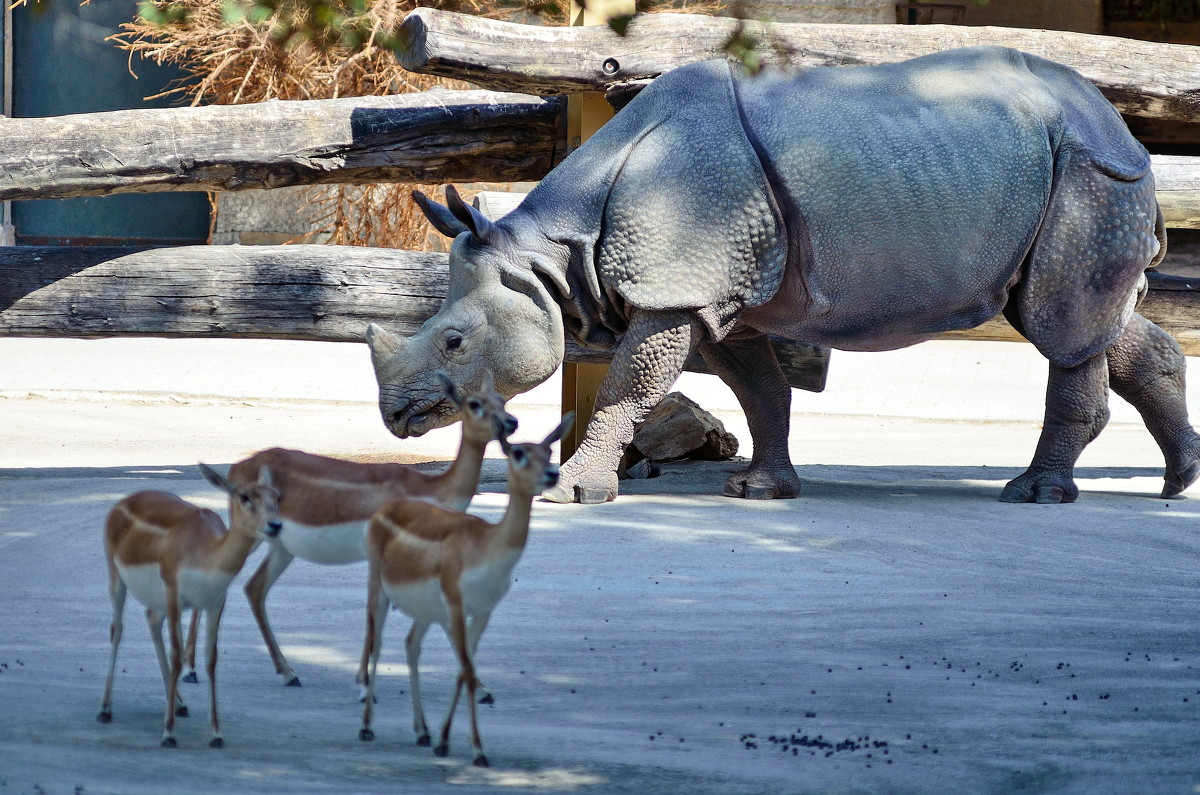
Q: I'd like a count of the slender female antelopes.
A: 3